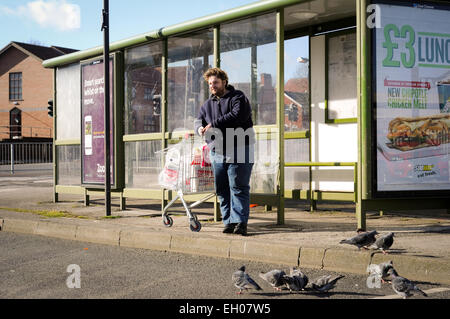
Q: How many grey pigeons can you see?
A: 8